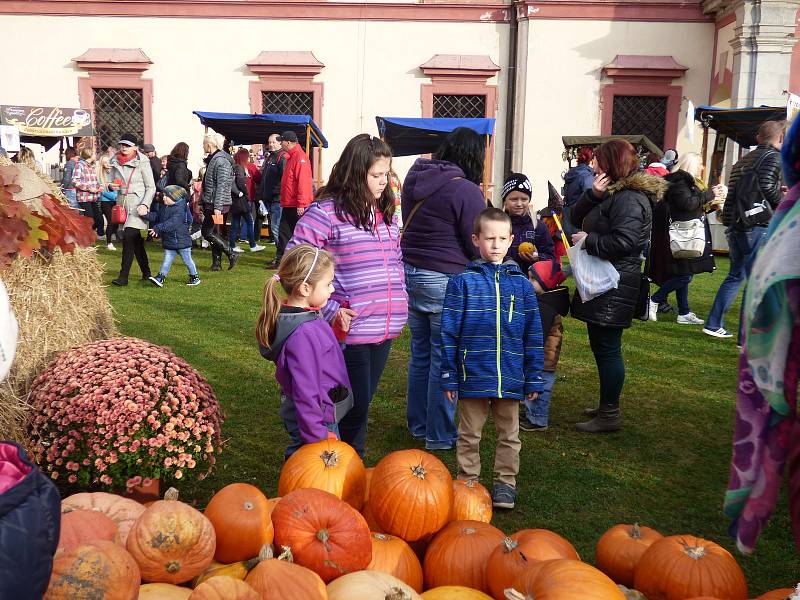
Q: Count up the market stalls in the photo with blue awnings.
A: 3